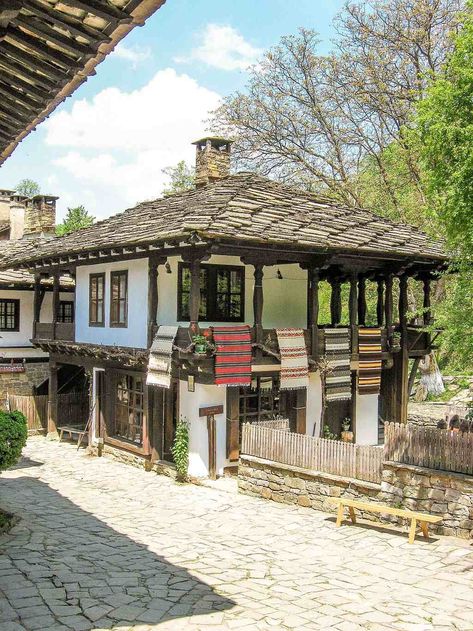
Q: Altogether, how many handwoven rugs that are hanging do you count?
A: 5